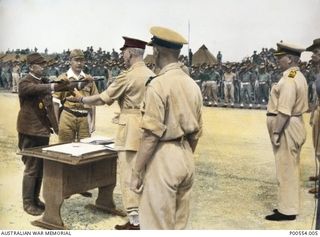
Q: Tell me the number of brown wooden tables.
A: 1